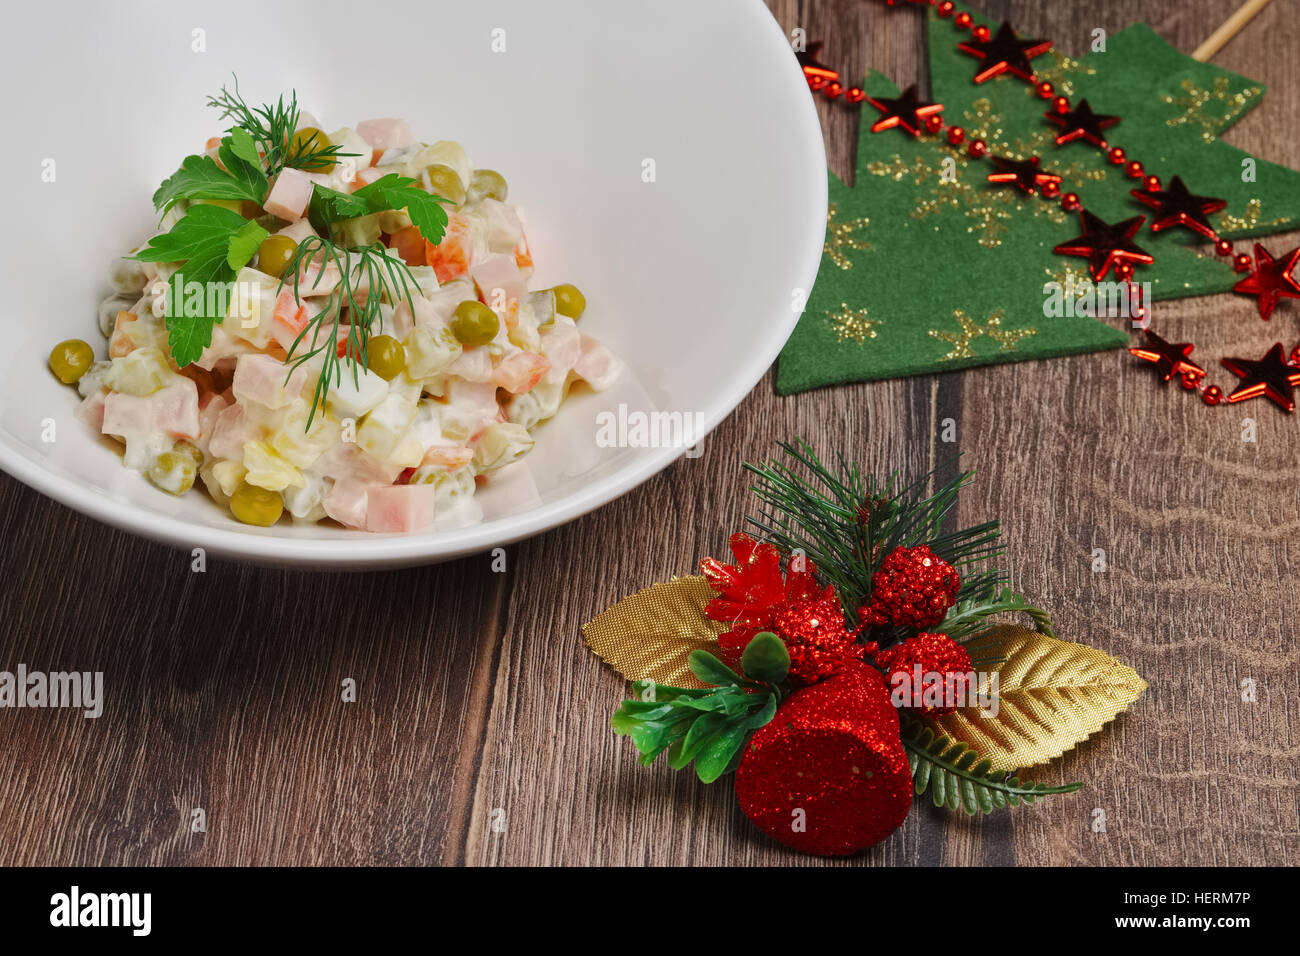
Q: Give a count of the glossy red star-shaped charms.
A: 10